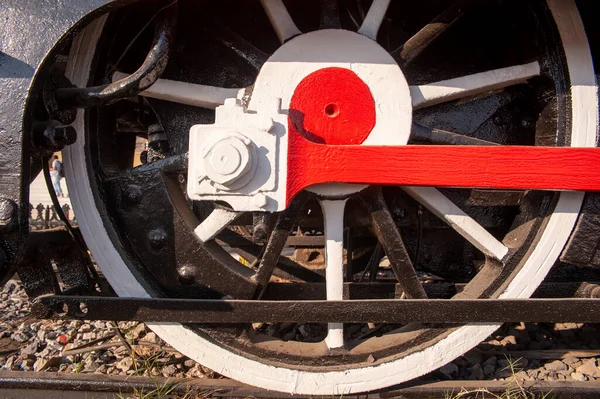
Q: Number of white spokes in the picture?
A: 7